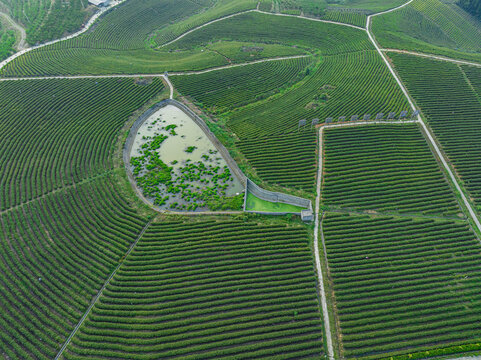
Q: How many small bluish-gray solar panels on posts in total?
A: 10